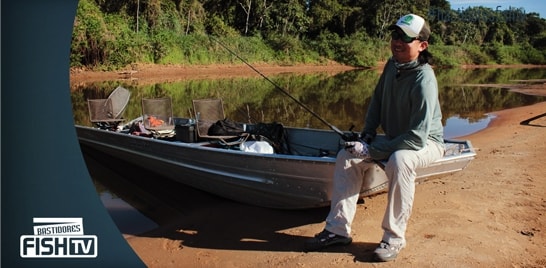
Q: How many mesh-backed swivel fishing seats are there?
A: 3